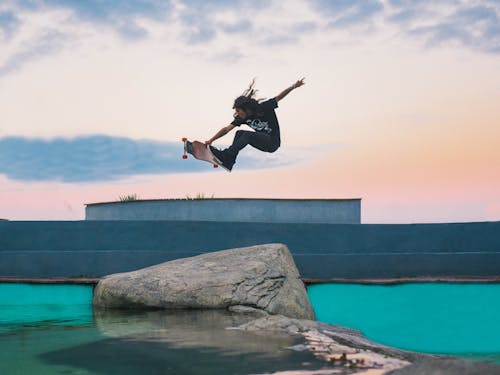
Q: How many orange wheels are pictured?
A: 3